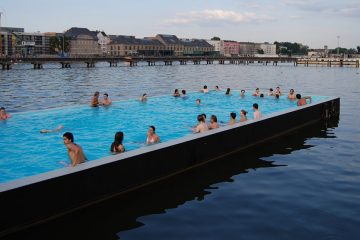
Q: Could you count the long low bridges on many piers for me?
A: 1